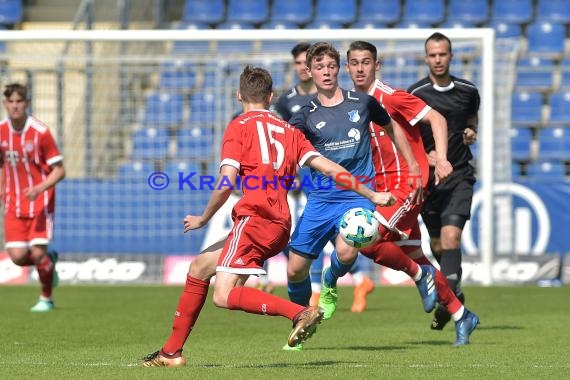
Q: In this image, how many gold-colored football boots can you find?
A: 2